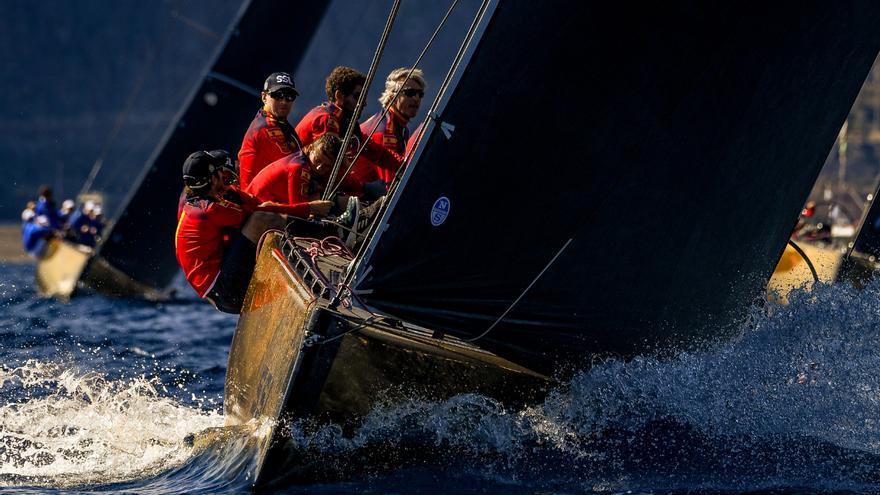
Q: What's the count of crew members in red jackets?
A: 6